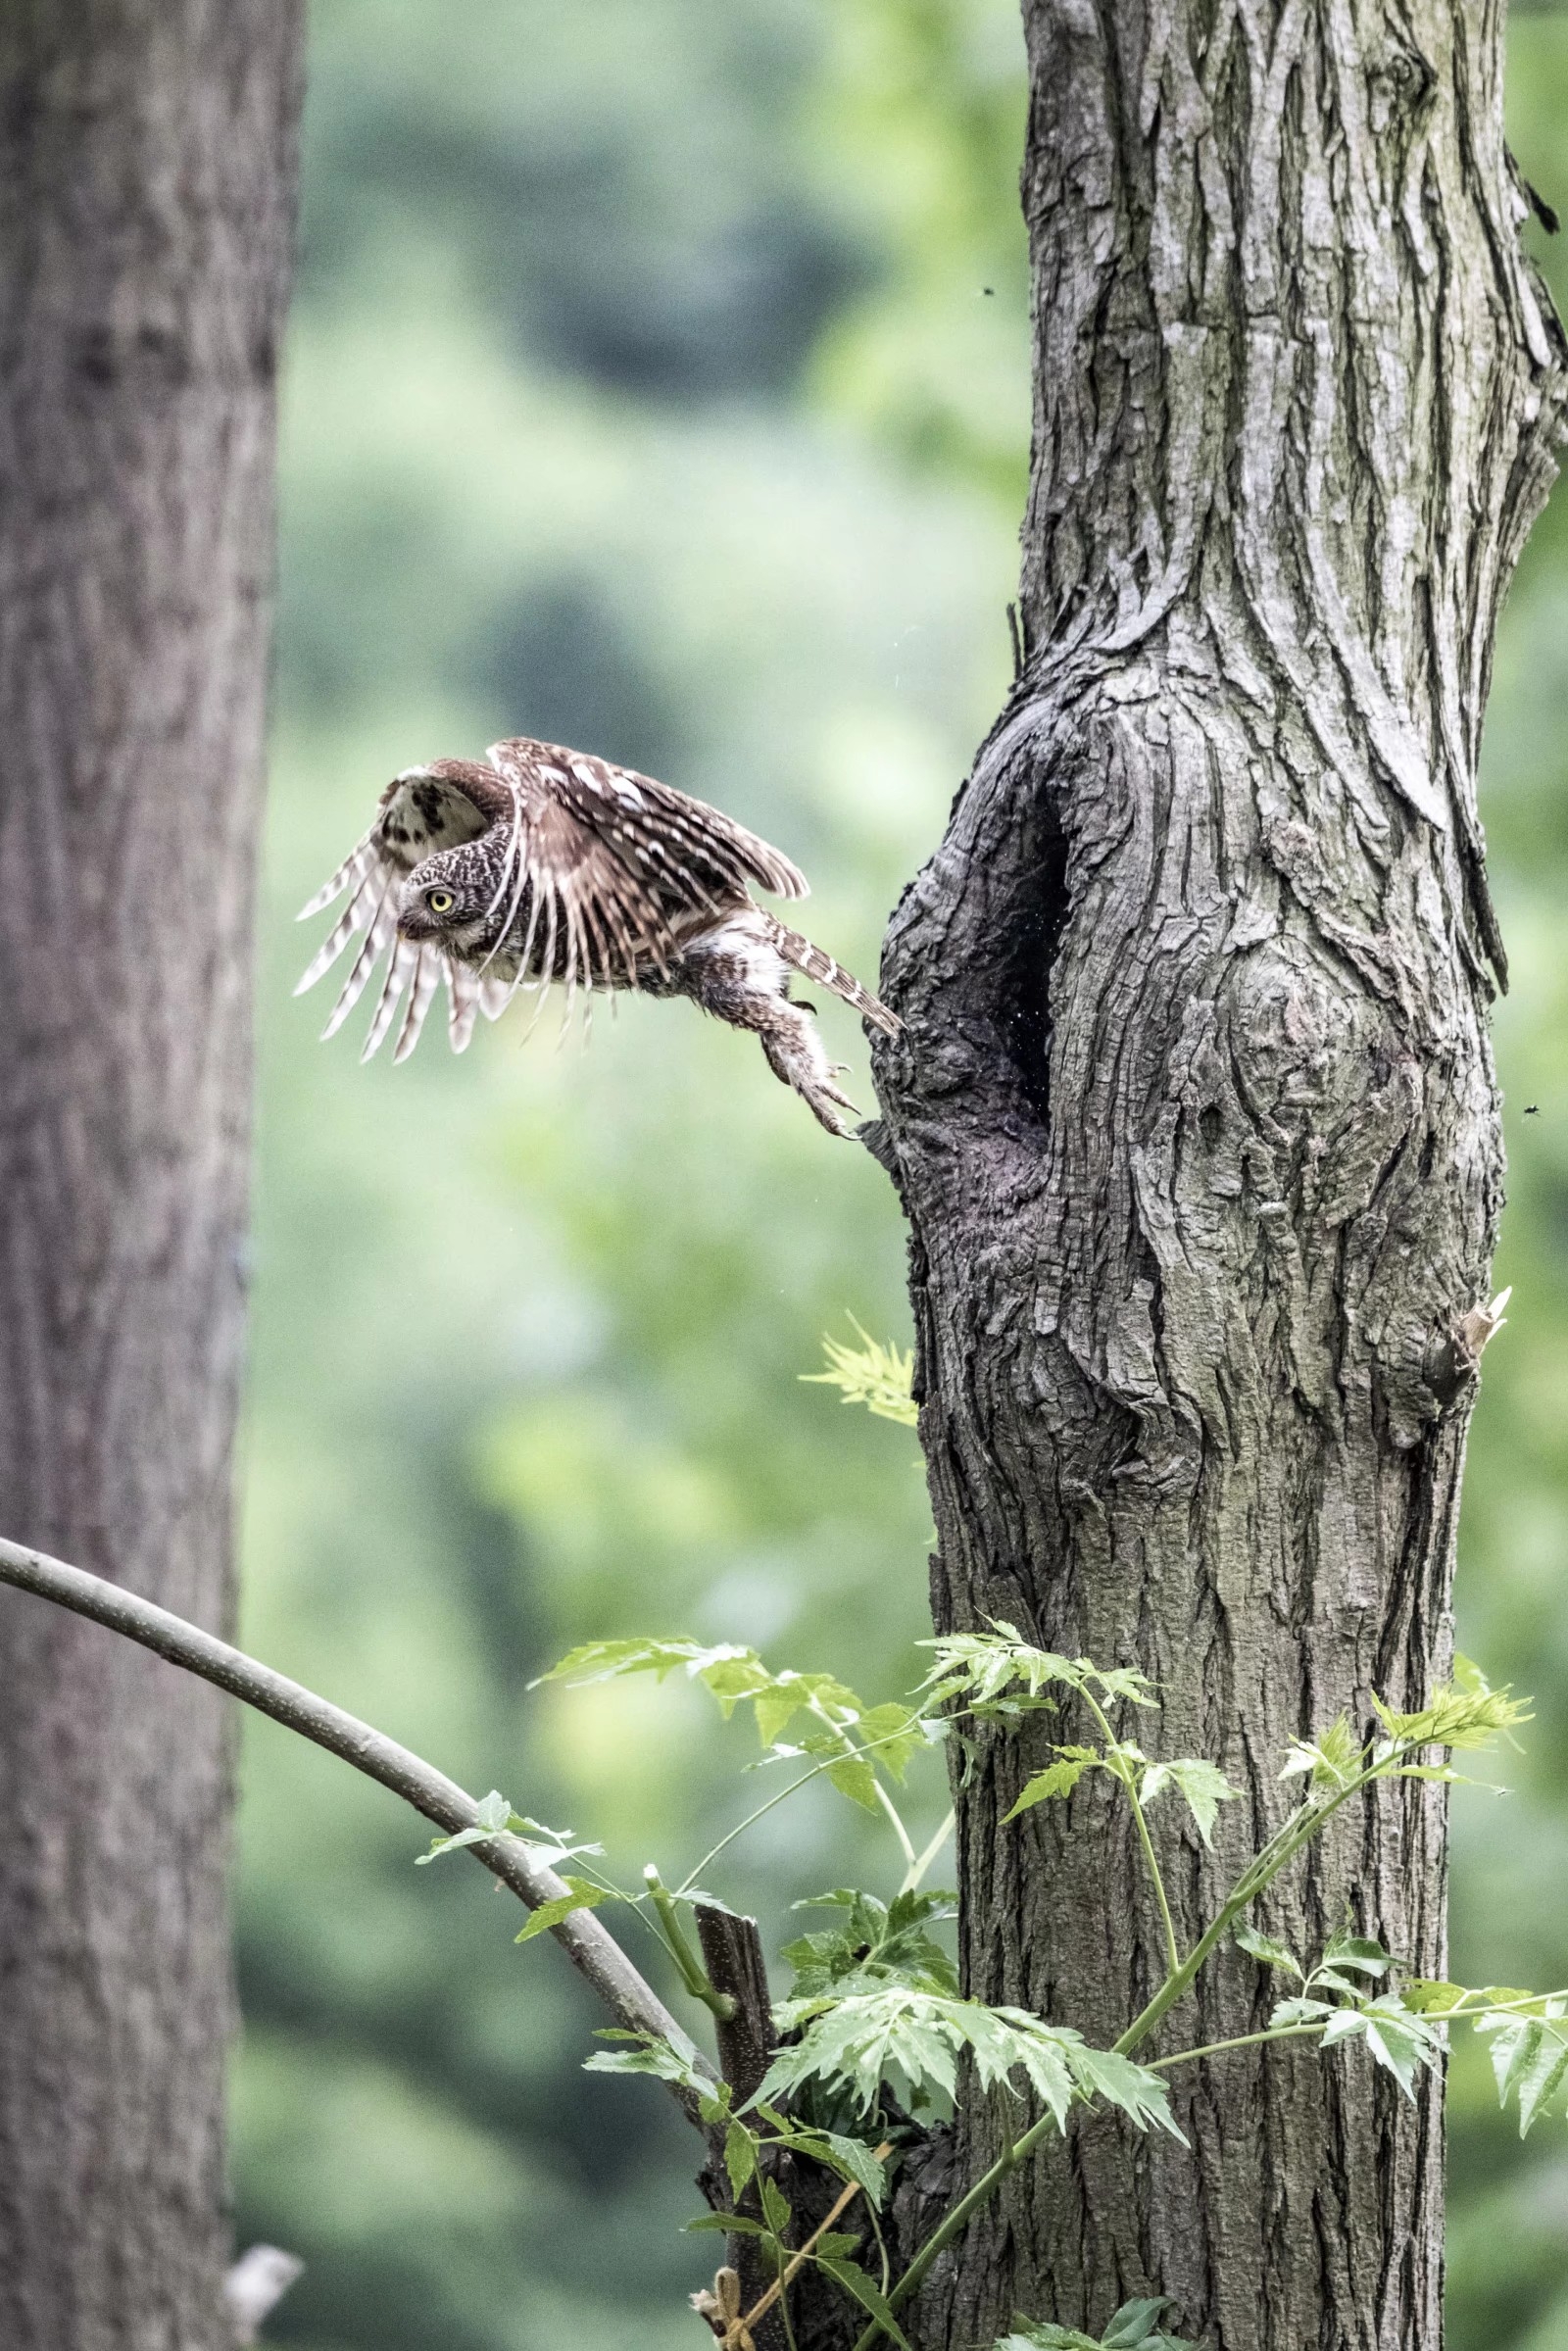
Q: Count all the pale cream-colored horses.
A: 0